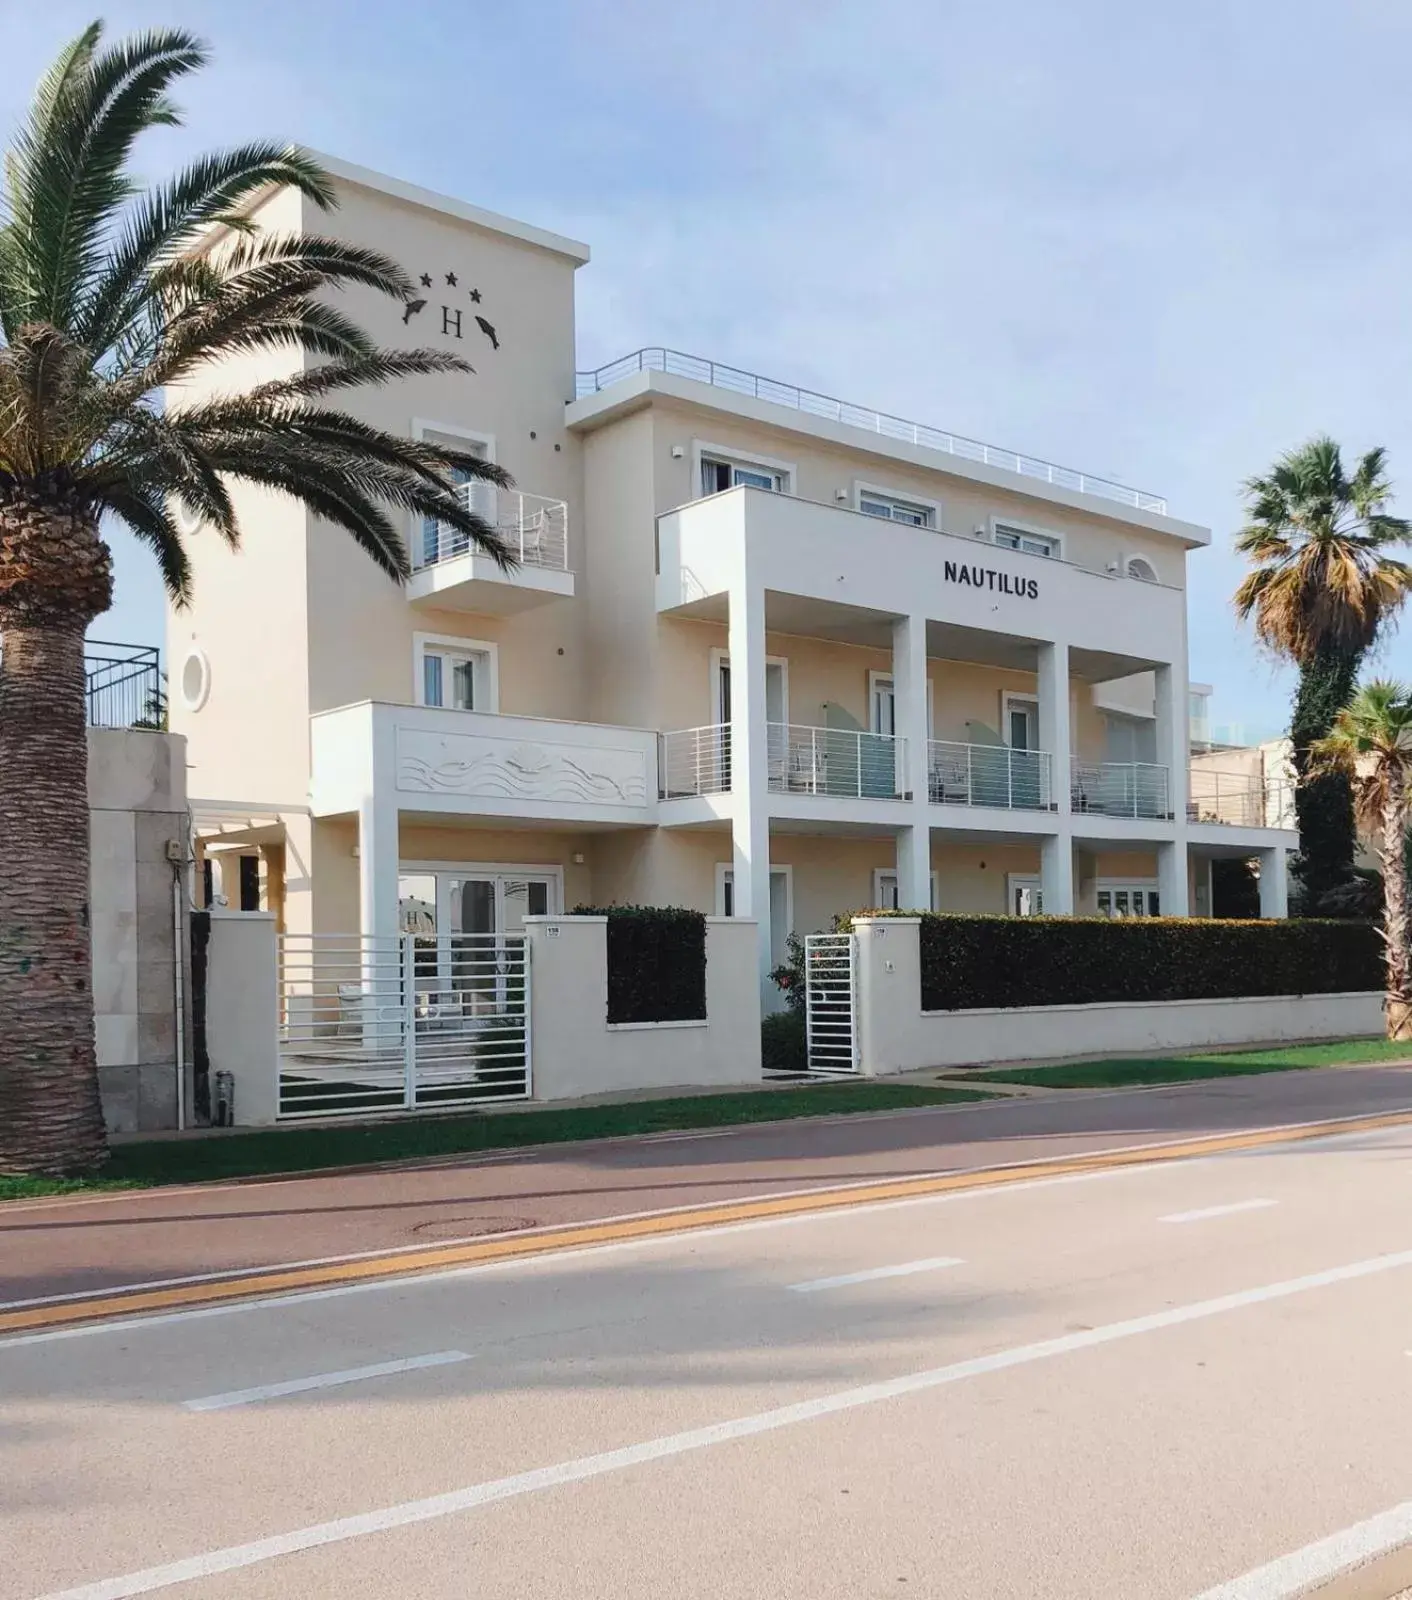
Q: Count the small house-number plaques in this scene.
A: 2